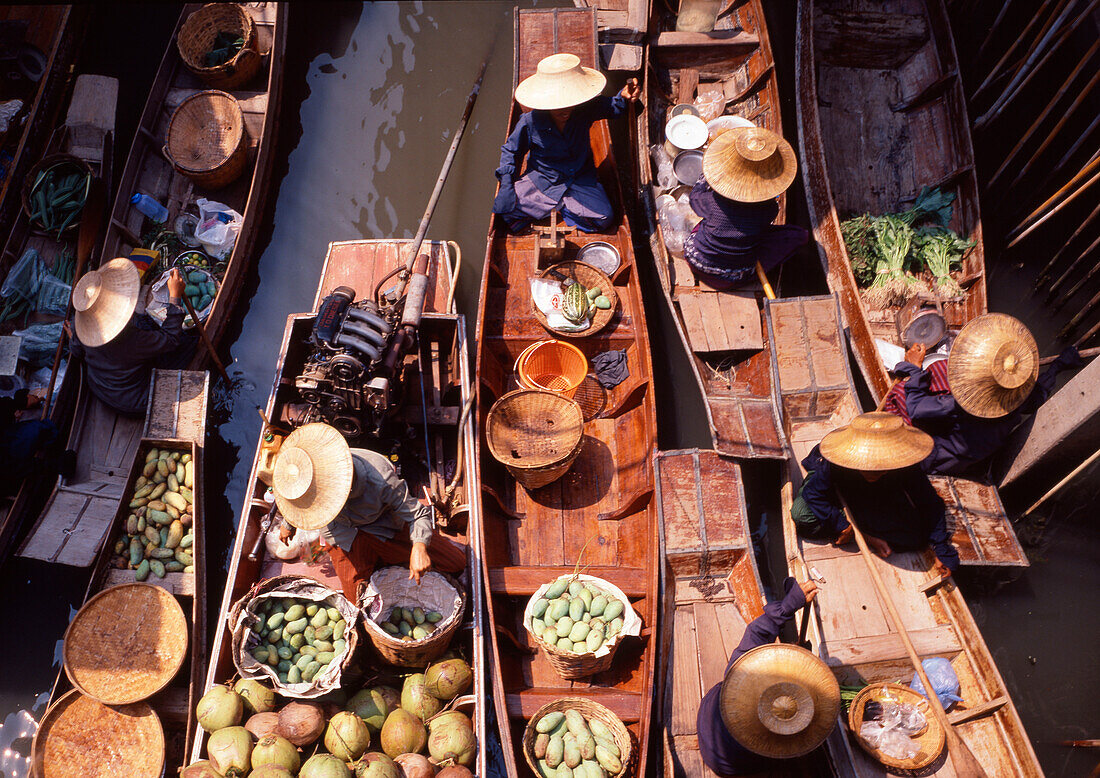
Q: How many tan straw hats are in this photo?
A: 7